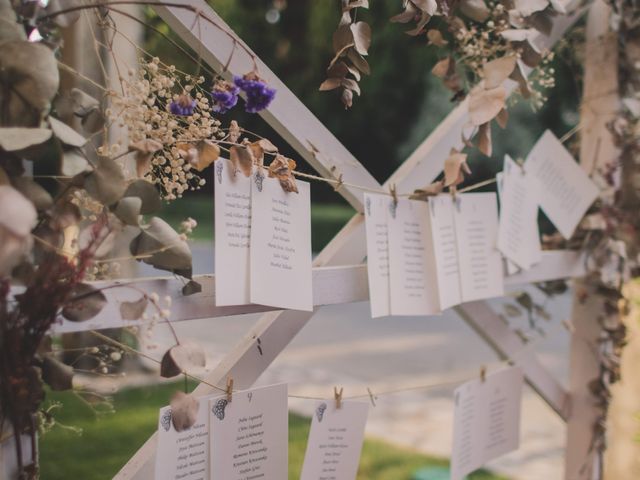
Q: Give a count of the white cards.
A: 14